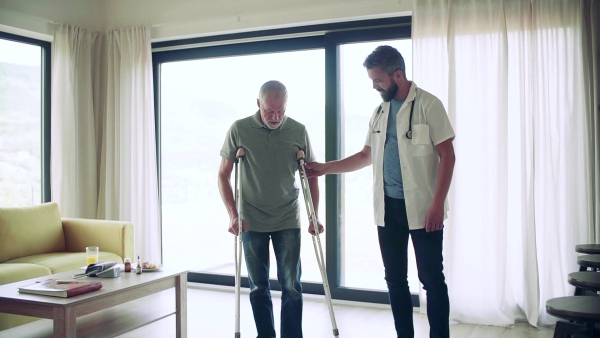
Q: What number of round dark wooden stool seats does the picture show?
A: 4